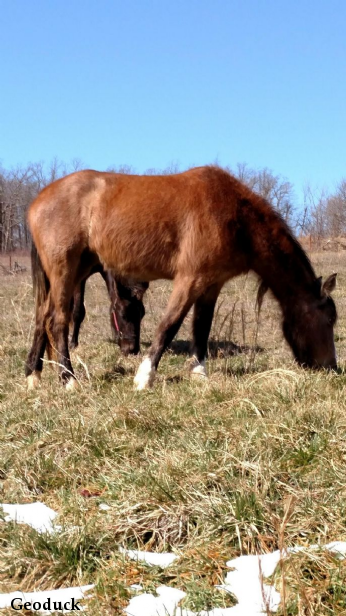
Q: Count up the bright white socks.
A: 2